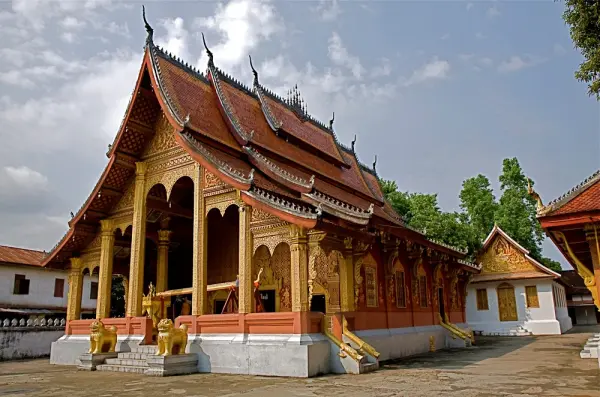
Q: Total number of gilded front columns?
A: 6